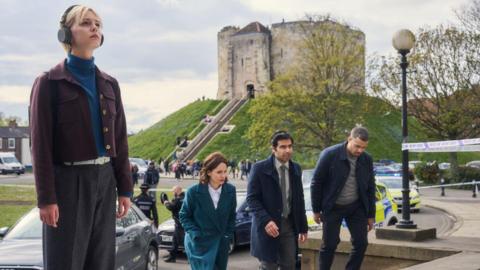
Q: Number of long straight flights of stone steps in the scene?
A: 1